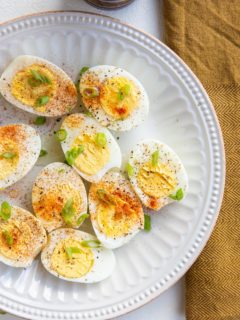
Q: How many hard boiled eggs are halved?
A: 9